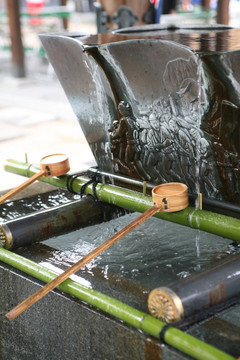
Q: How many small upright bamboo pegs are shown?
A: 3